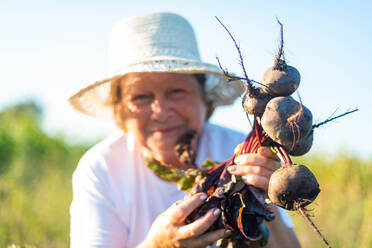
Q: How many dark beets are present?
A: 5